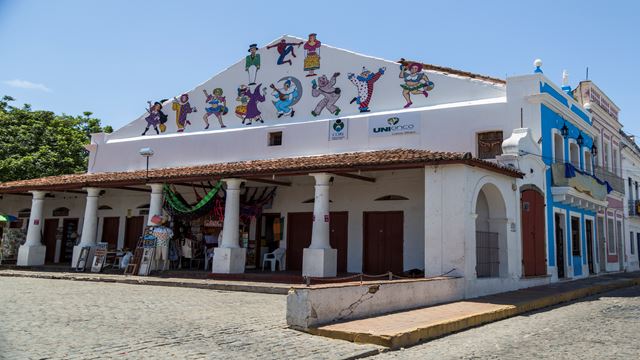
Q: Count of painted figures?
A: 12